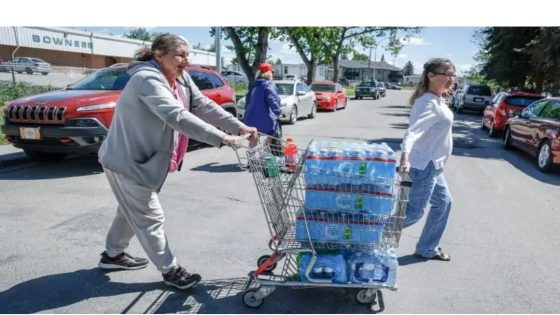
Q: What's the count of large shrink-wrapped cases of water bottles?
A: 5